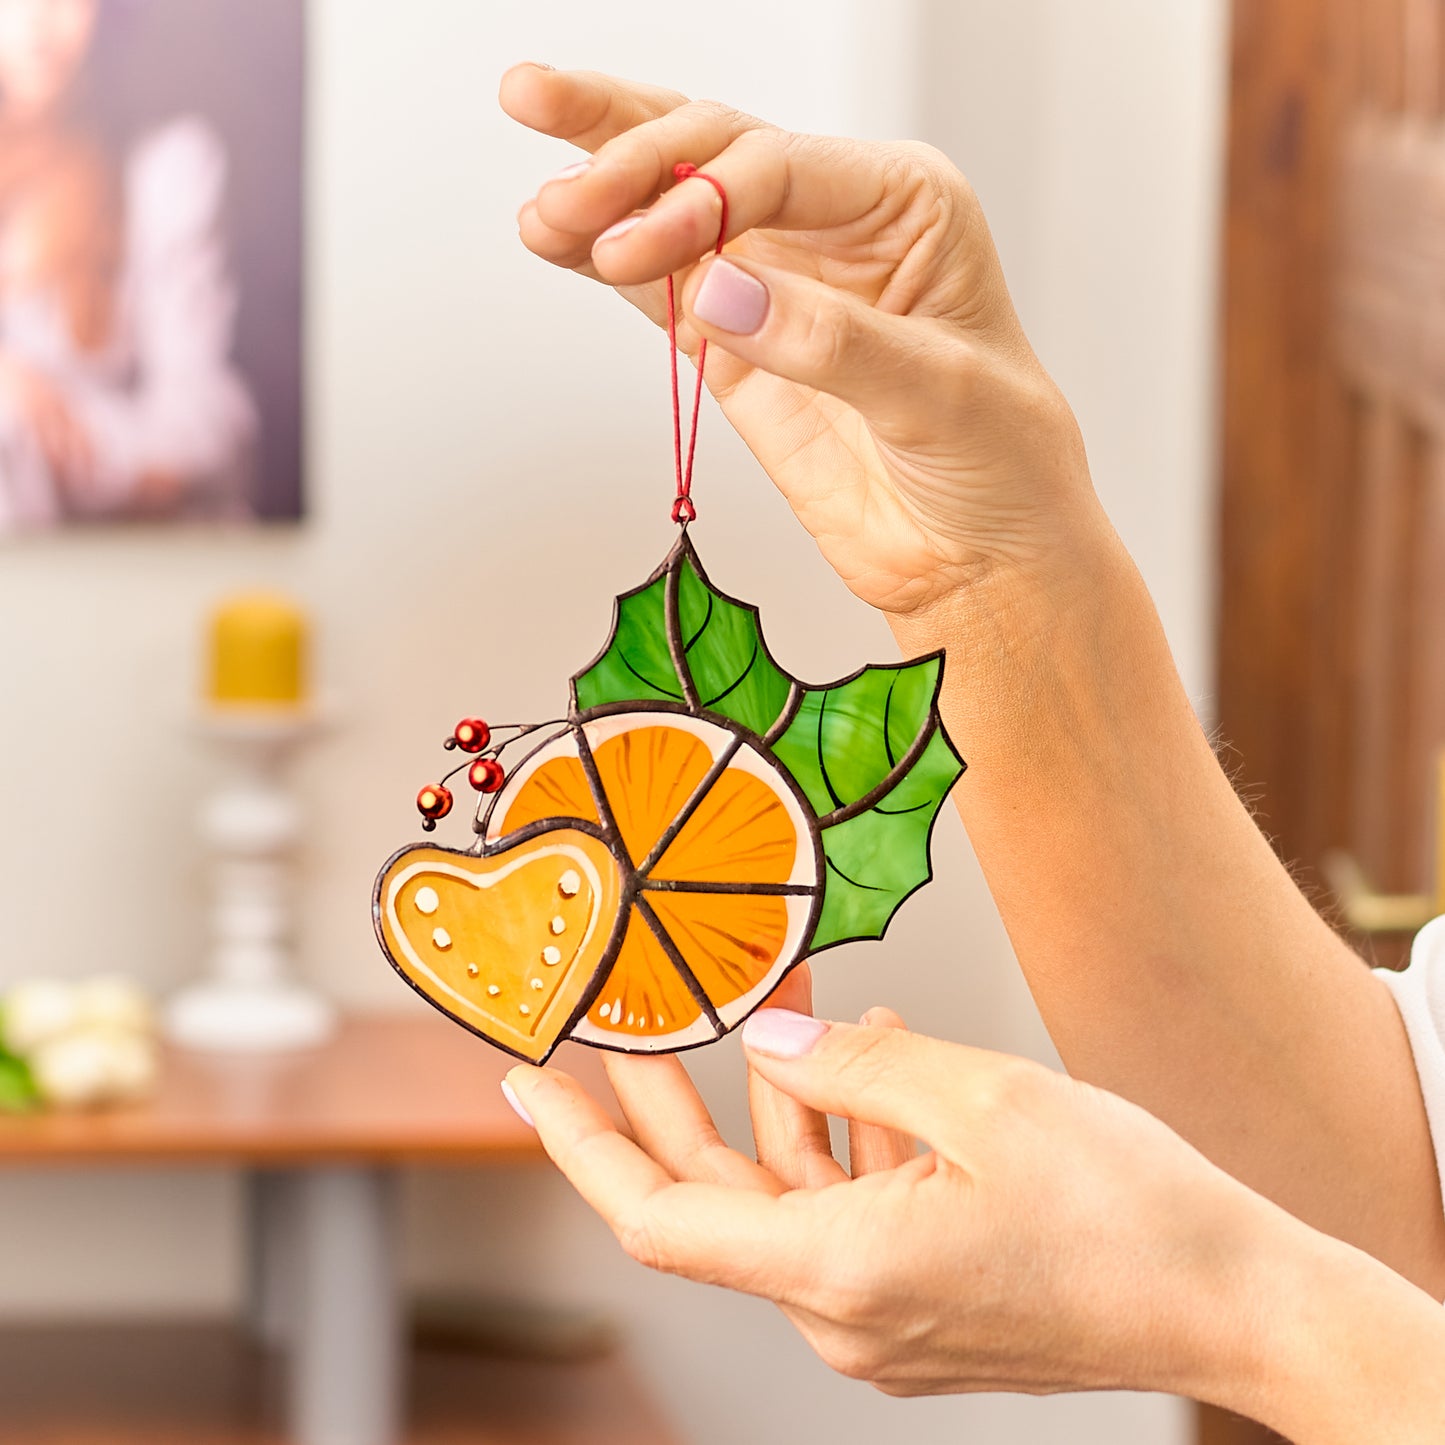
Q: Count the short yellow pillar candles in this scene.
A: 1